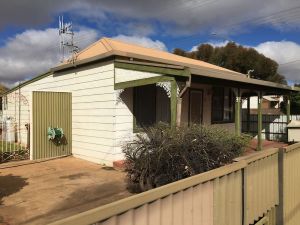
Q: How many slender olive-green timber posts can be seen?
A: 4